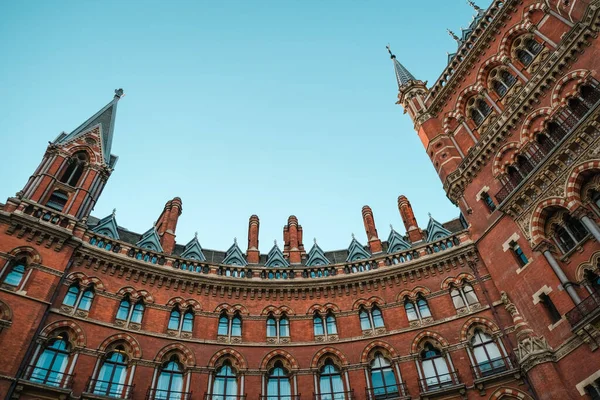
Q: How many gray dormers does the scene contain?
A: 9